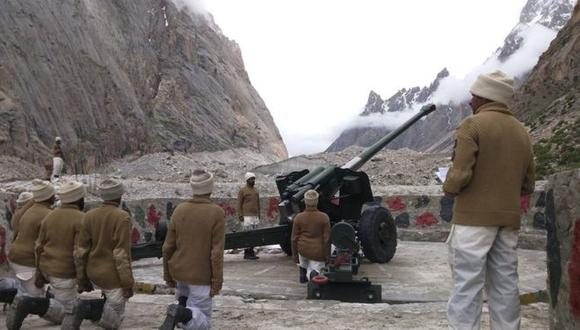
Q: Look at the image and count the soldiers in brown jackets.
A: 9